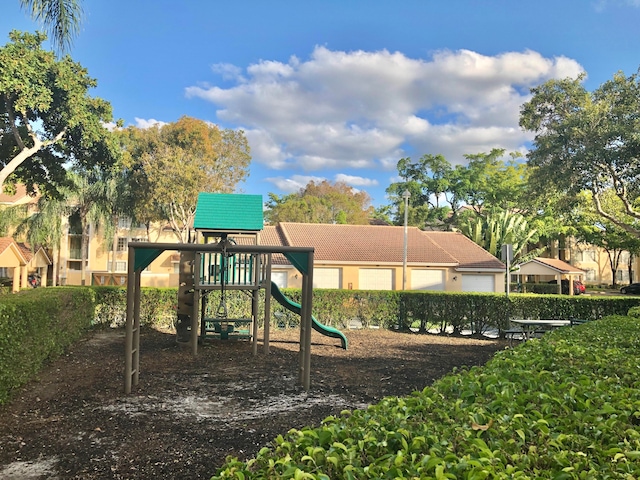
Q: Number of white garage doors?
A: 5